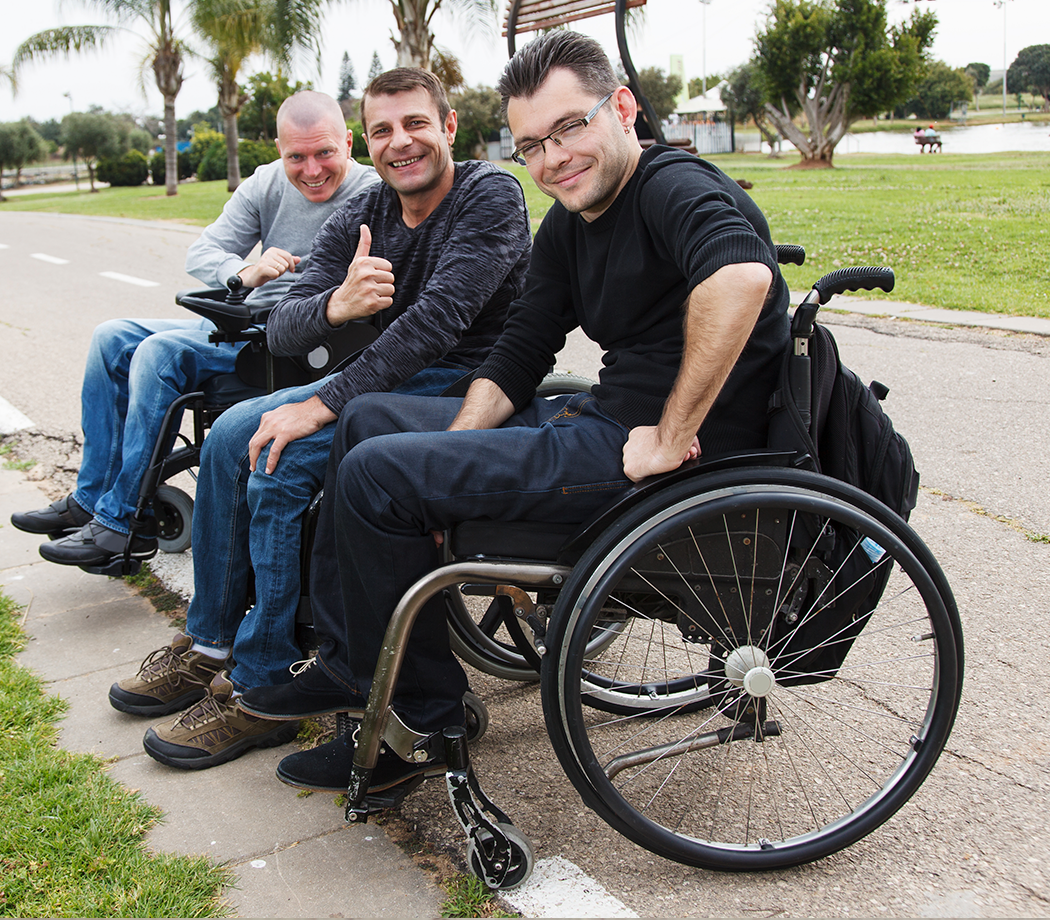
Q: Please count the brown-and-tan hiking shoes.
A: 2